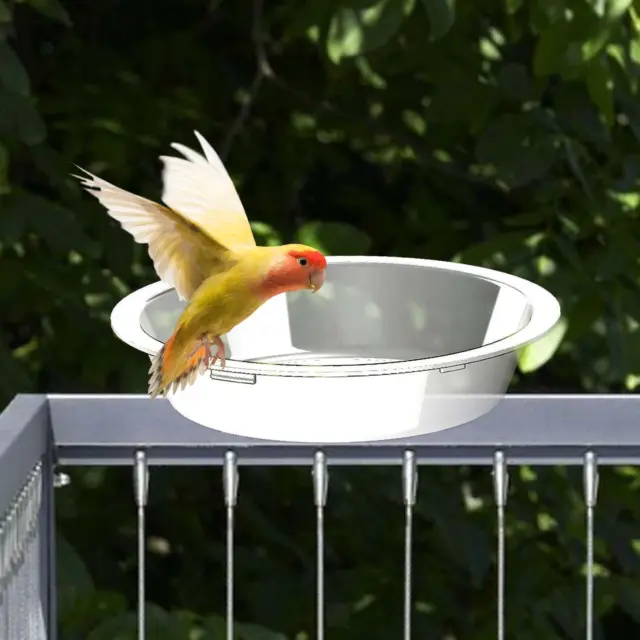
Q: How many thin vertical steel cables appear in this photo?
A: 6